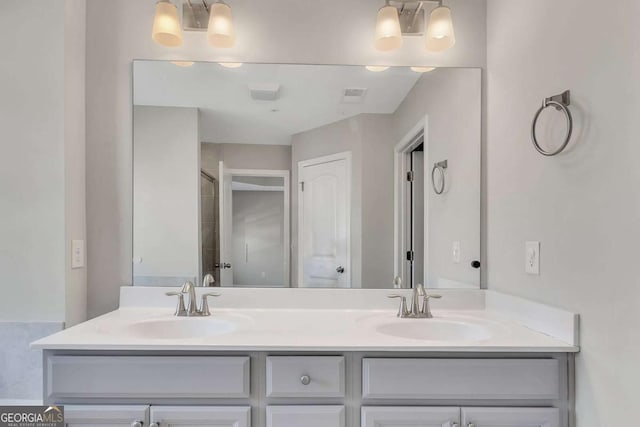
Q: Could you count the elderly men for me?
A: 0